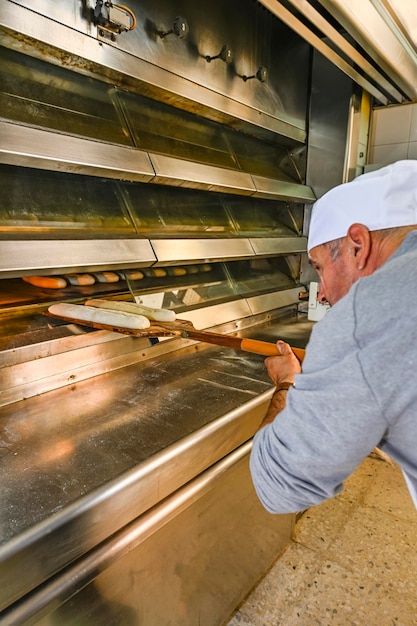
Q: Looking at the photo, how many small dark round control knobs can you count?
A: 3